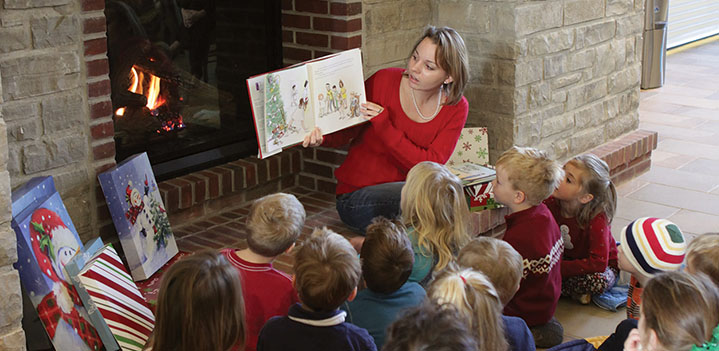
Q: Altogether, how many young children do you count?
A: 13